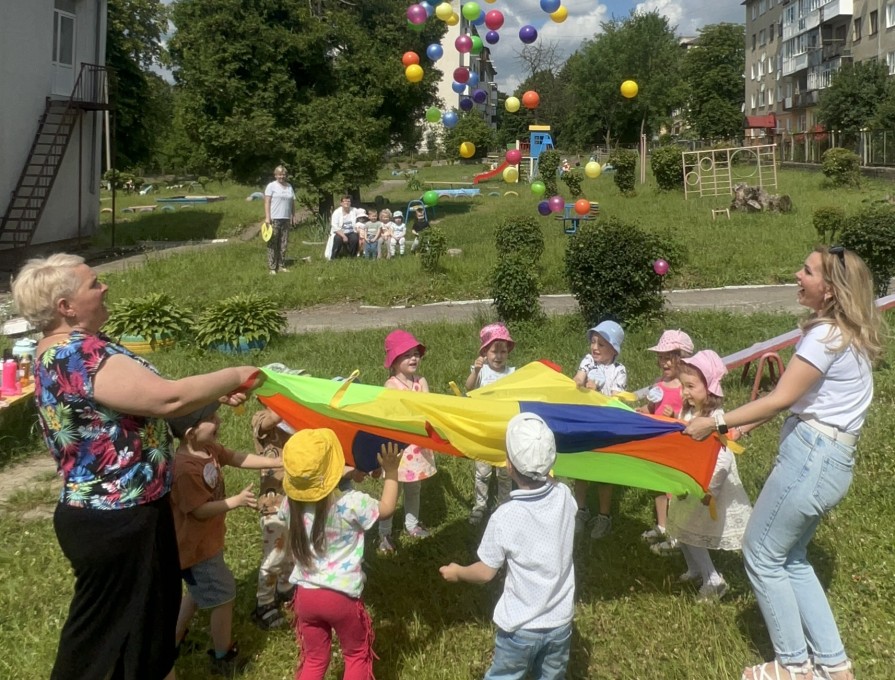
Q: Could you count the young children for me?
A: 15